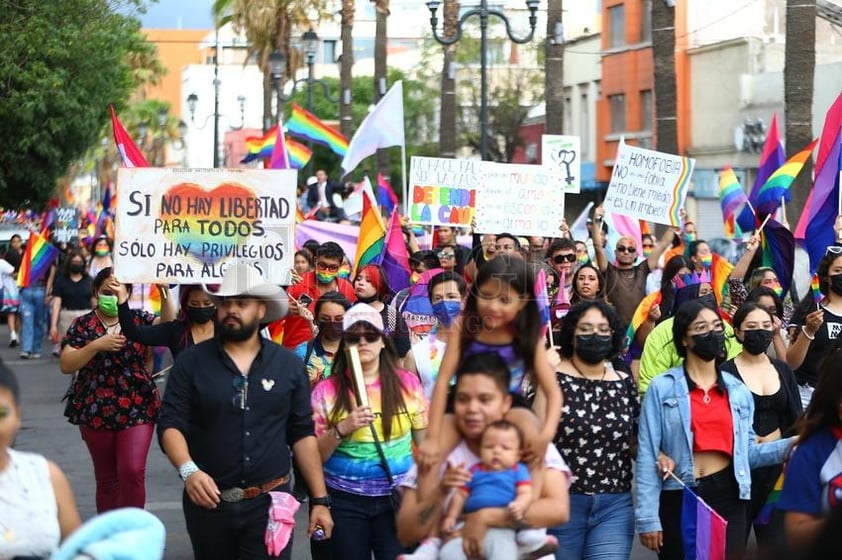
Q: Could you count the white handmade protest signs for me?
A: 5